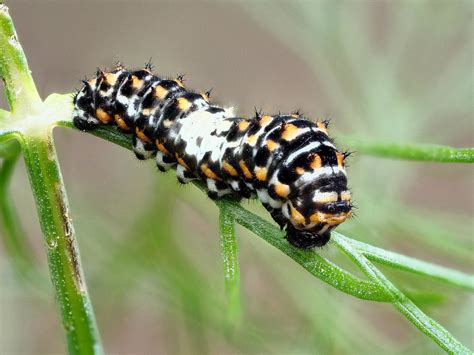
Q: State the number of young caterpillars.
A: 1